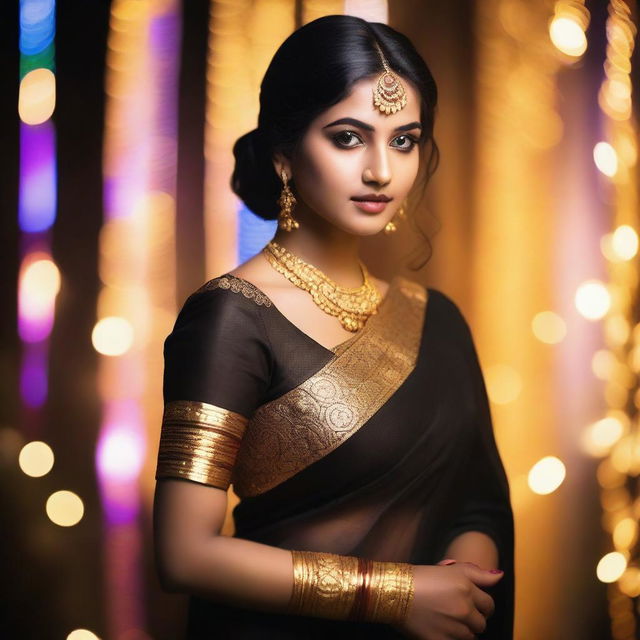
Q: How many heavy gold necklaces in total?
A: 1